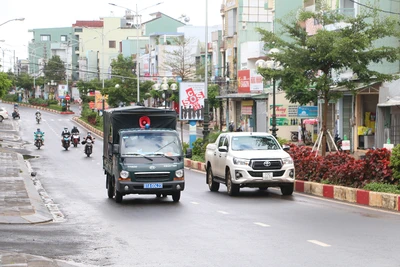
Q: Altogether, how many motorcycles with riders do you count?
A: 6